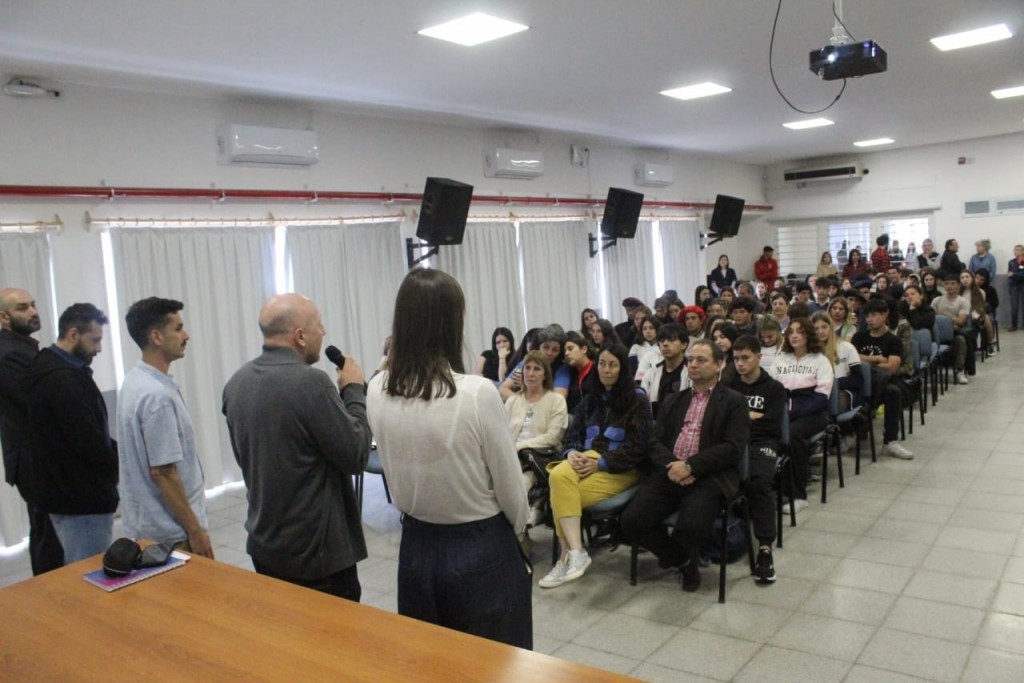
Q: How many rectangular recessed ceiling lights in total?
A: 6